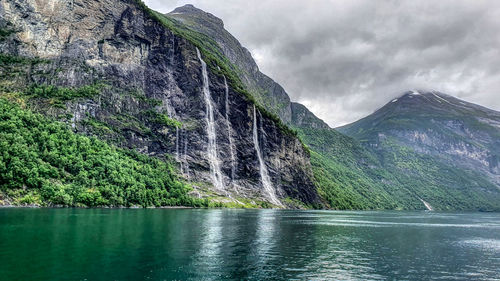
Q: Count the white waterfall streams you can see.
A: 3